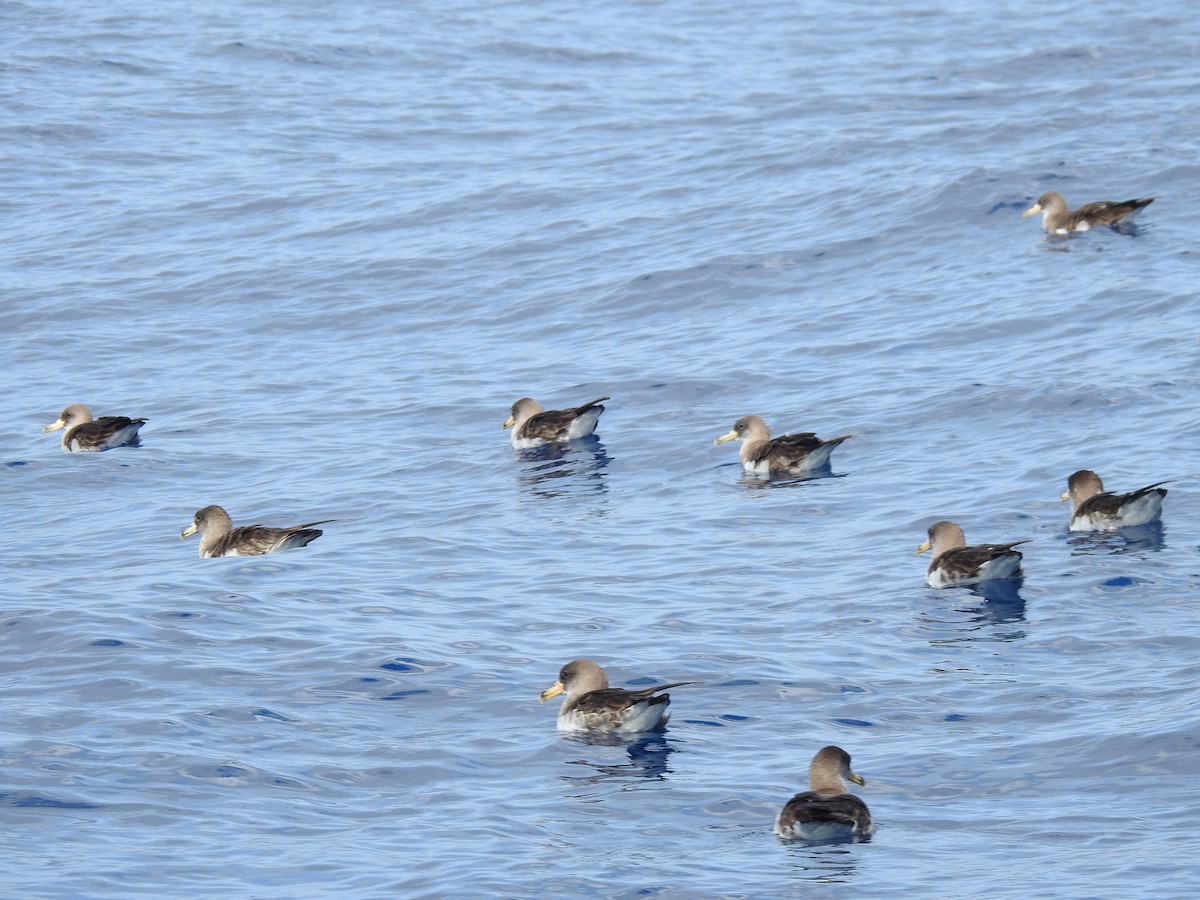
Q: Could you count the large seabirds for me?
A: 9